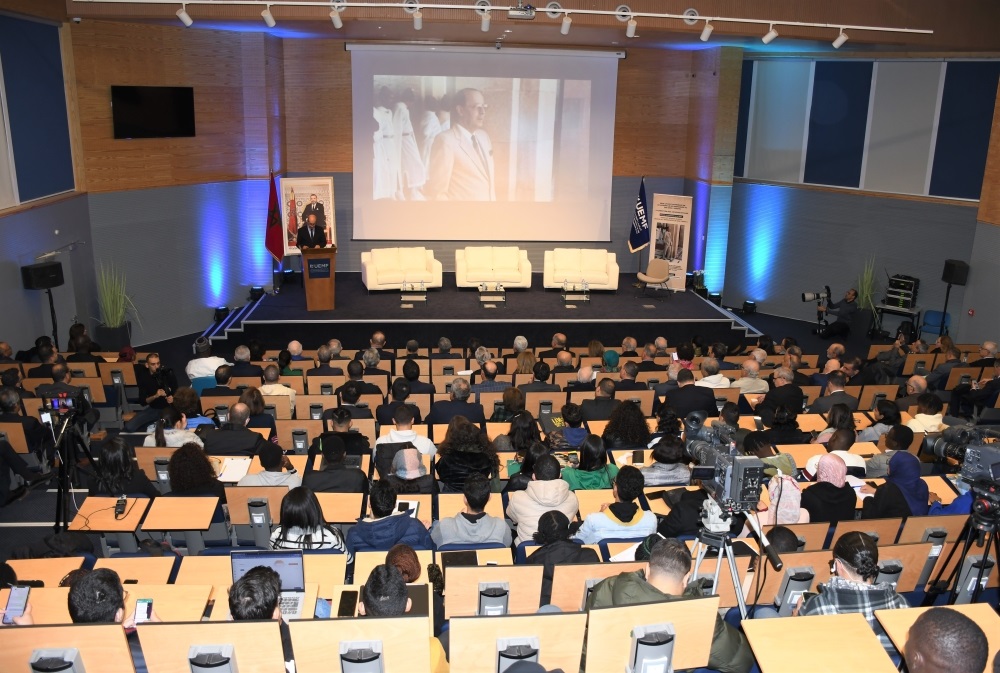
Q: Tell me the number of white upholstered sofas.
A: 3